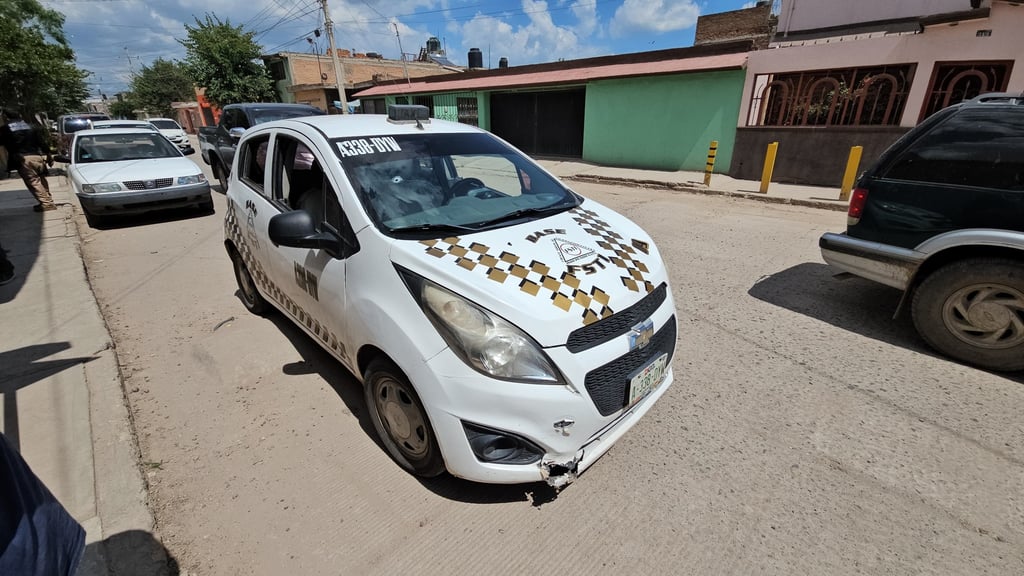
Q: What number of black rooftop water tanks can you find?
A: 3